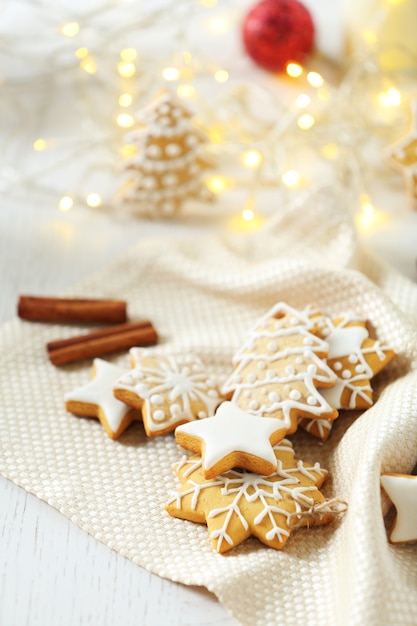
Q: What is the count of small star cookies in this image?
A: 3